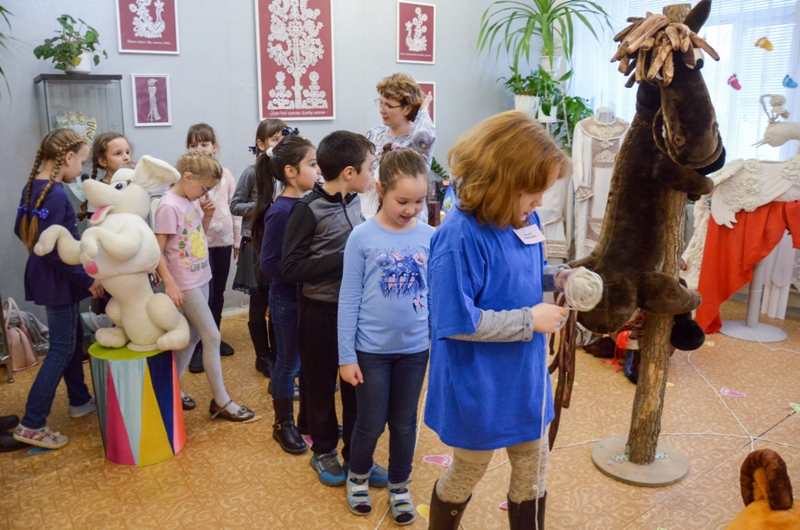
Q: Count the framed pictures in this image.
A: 5